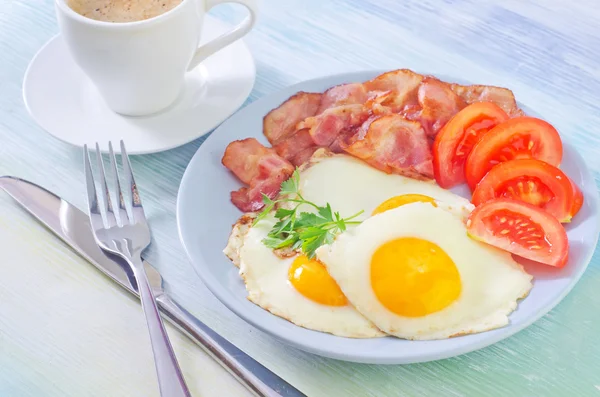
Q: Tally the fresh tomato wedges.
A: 4